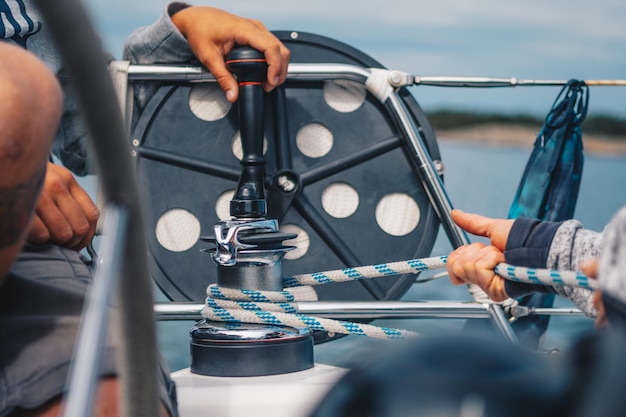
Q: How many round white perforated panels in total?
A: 10